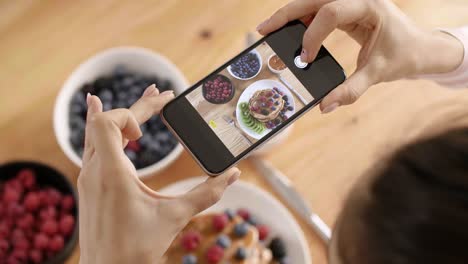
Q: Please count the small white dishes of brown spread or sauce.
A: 1